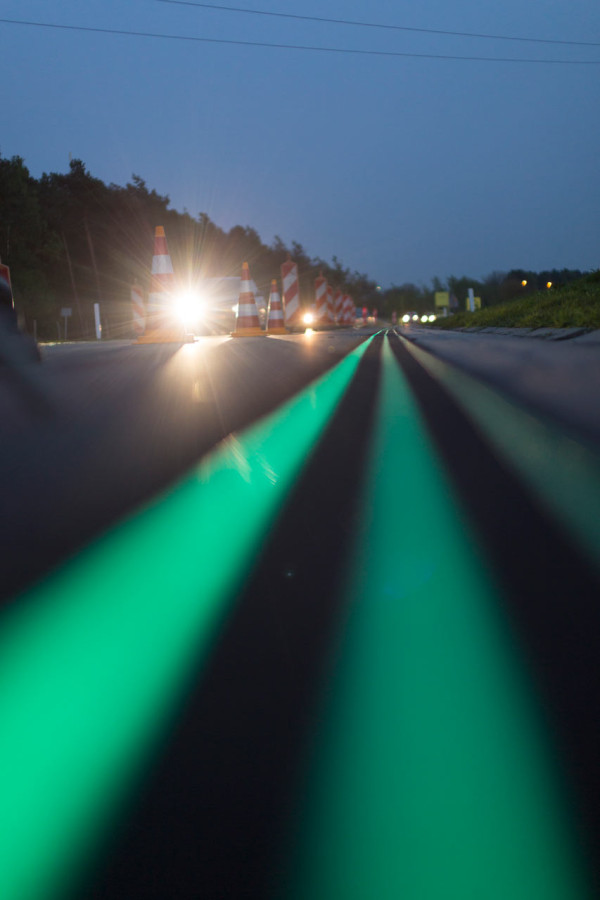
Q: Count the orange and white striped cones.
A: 3